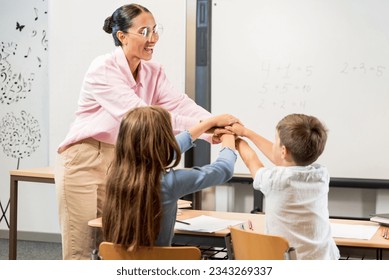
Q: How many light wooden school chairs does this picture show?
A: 2